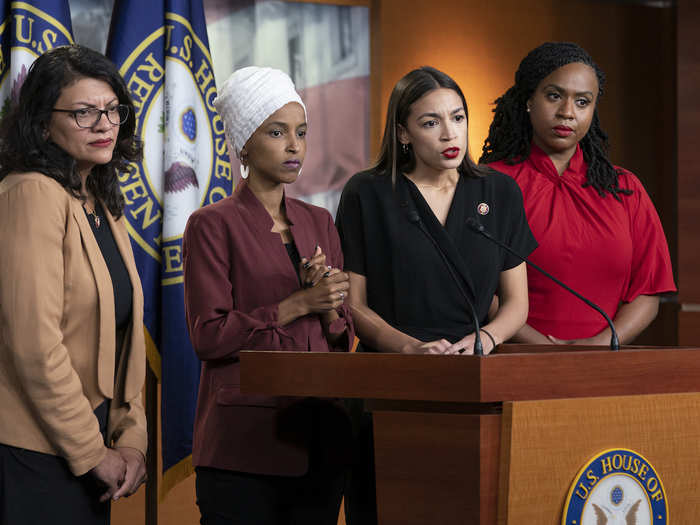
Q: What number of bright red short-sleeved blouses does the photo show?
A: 1